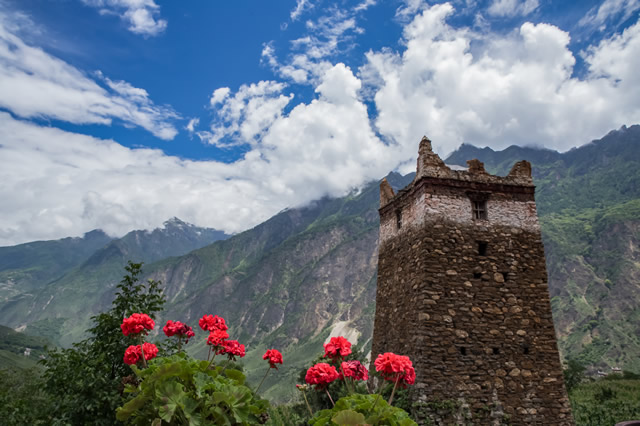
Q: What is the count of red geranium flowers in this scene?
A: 11